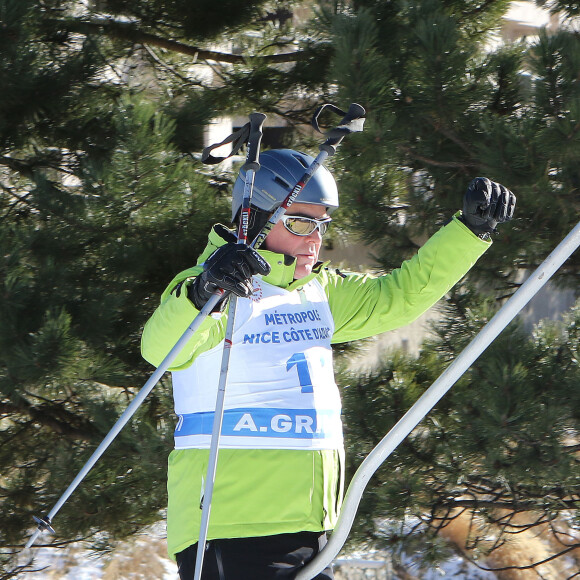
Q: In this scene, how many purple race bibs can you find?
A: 0